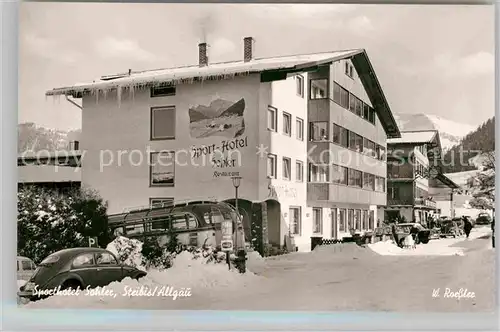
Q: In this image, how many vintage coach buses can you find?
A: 1